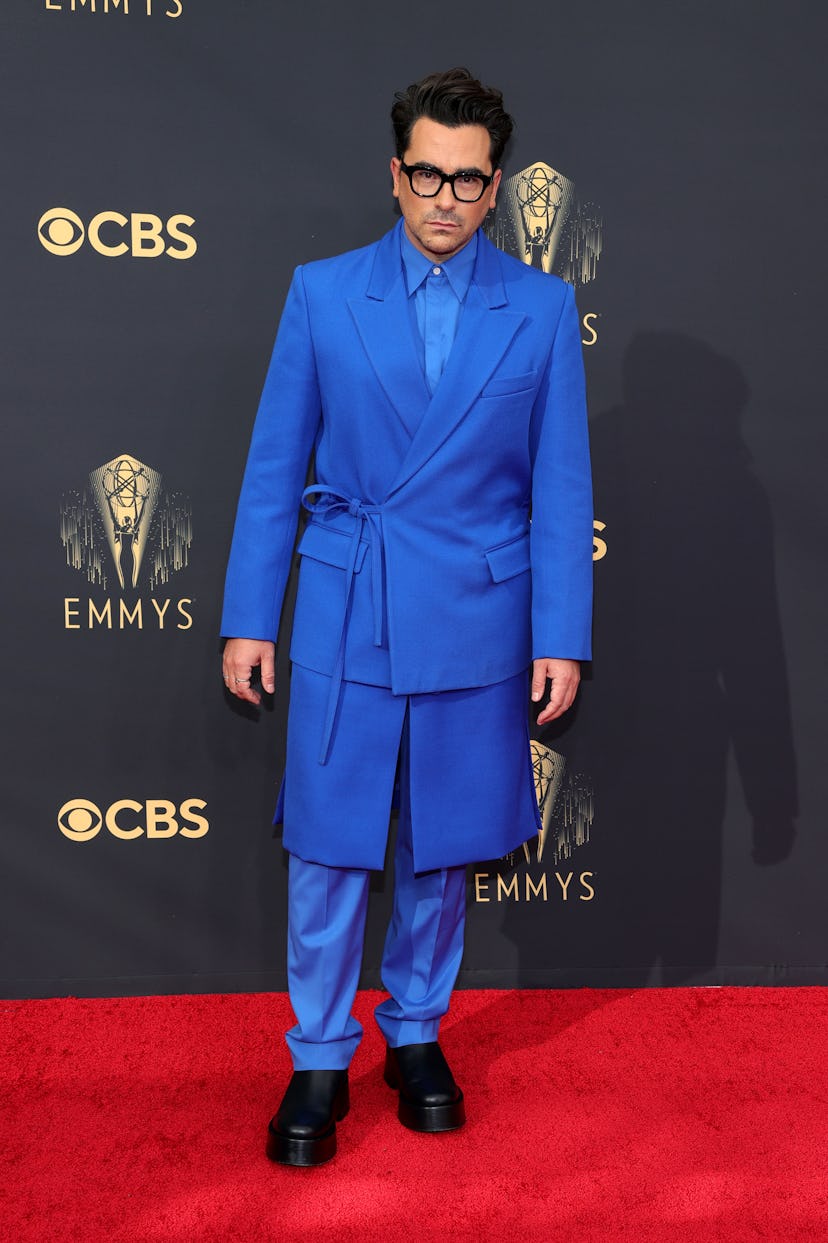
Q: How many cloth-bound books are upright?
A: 0